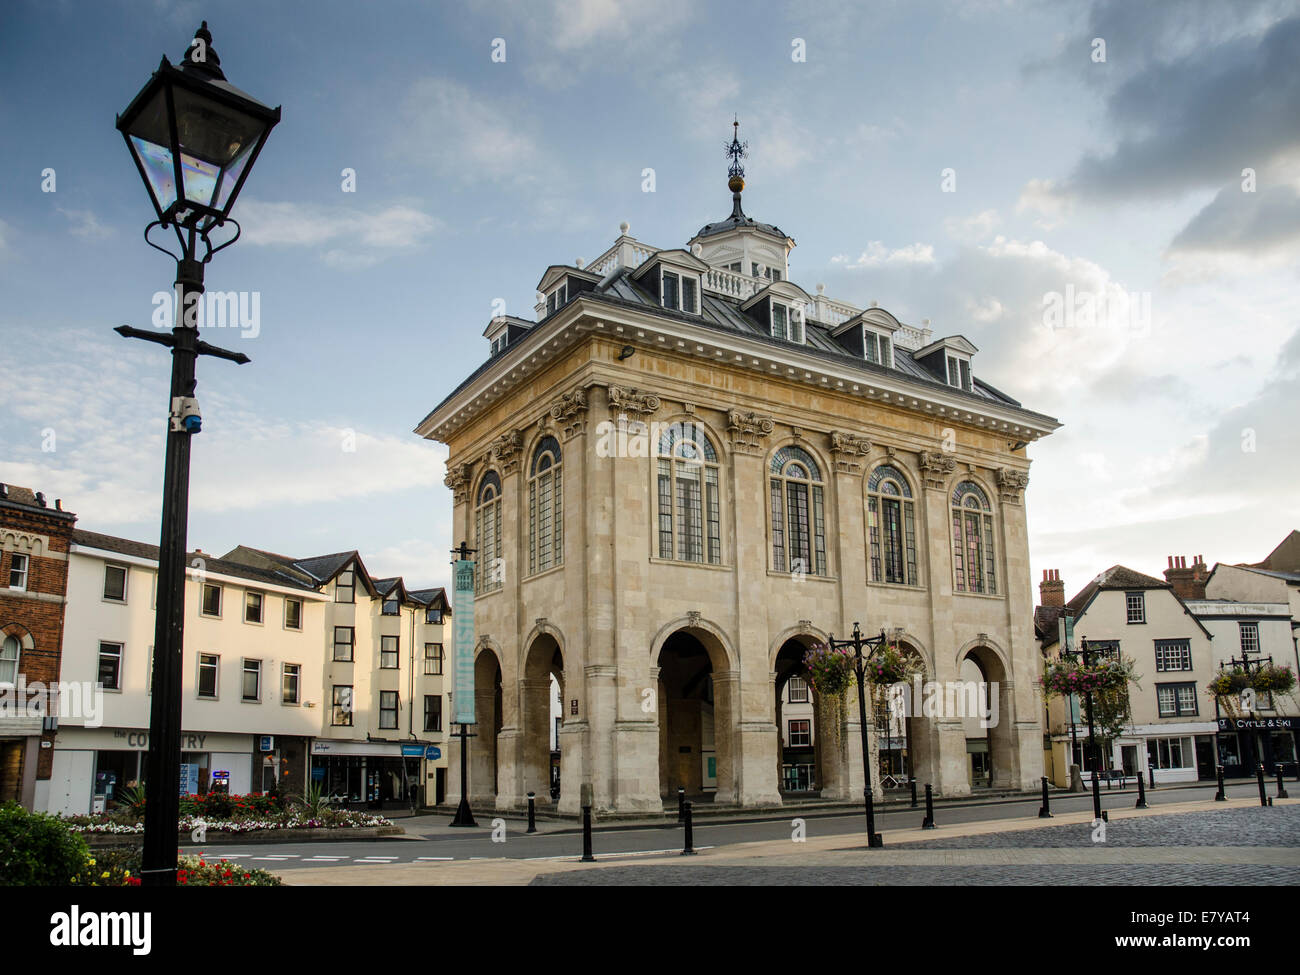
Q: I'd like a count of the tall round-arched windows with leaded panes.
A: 6